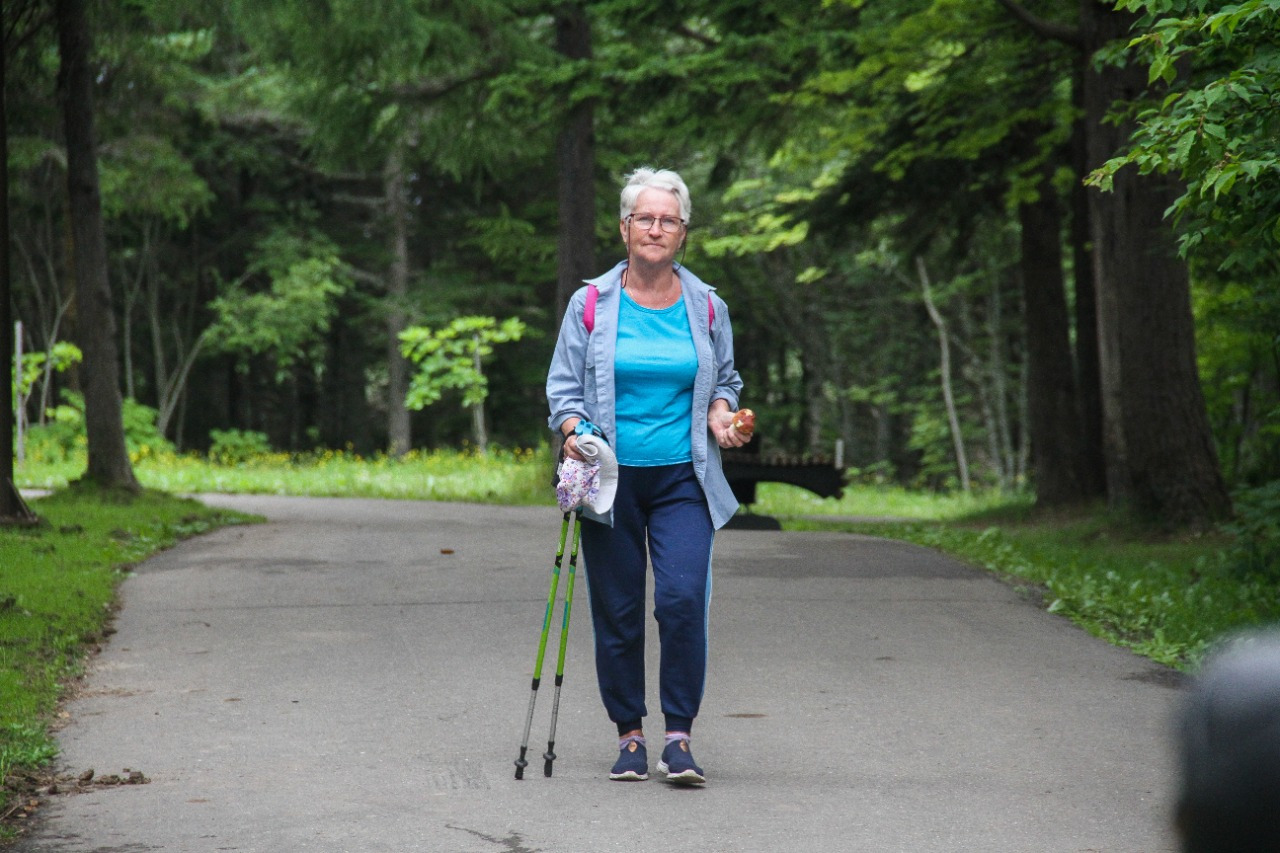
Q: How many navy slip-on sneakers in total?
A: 2